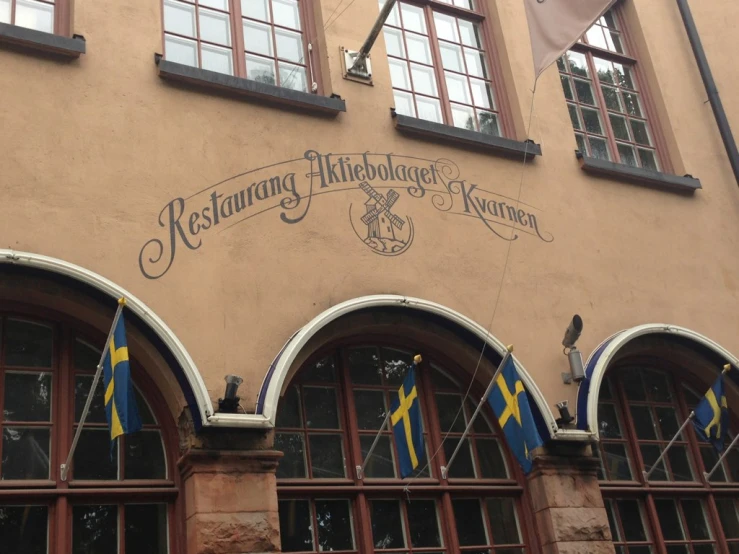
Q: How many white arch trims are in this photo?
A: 3